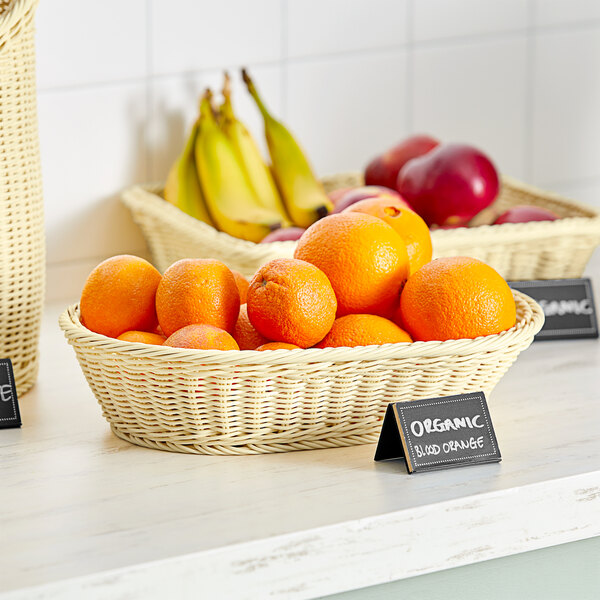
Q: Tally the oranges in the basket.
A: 12